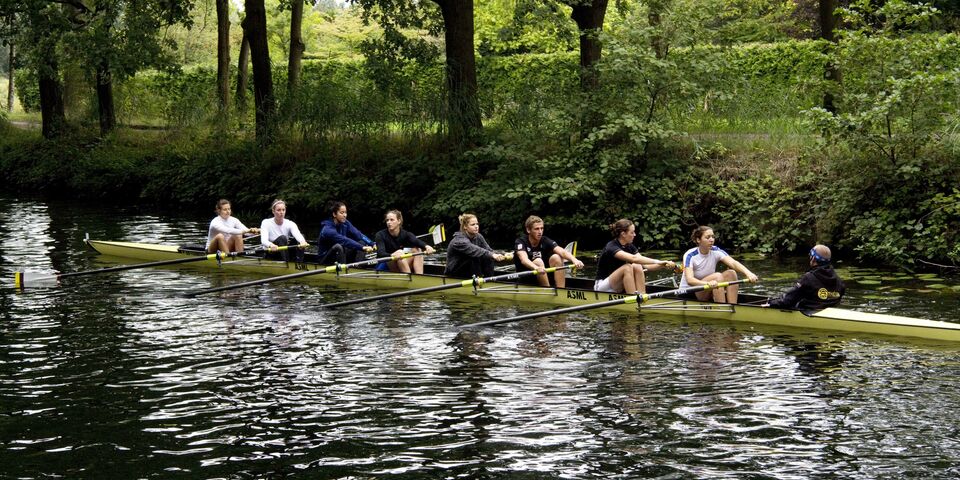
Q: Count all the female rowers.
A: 7